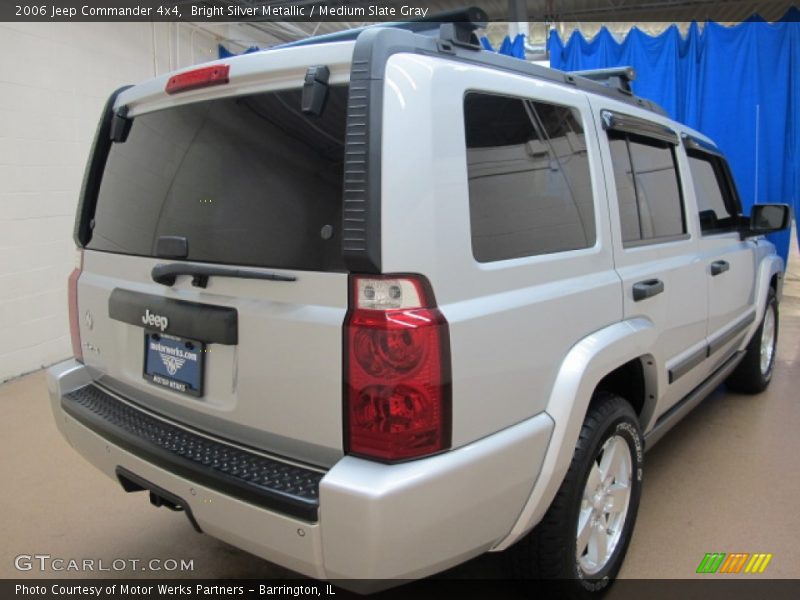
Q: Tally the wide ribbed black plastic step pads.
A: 1